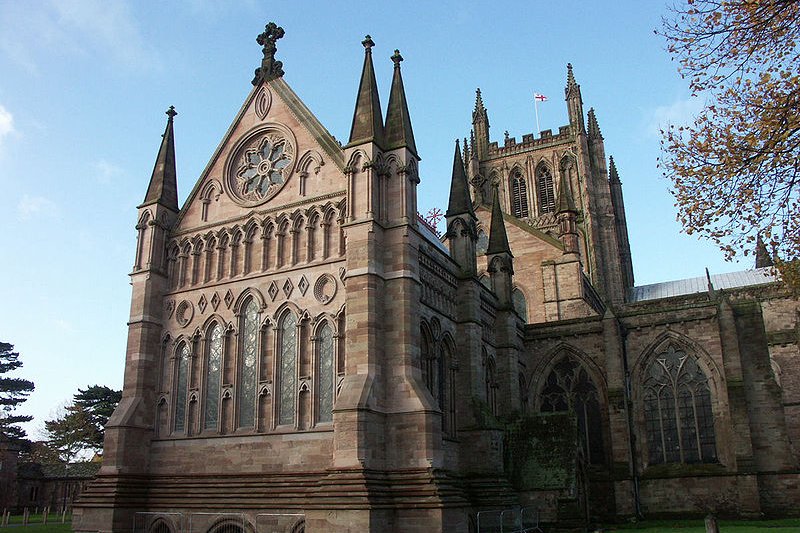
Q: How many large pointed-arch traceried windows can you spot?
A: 2